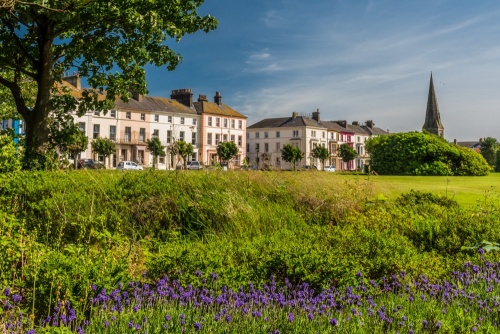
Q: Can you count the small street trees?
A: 8